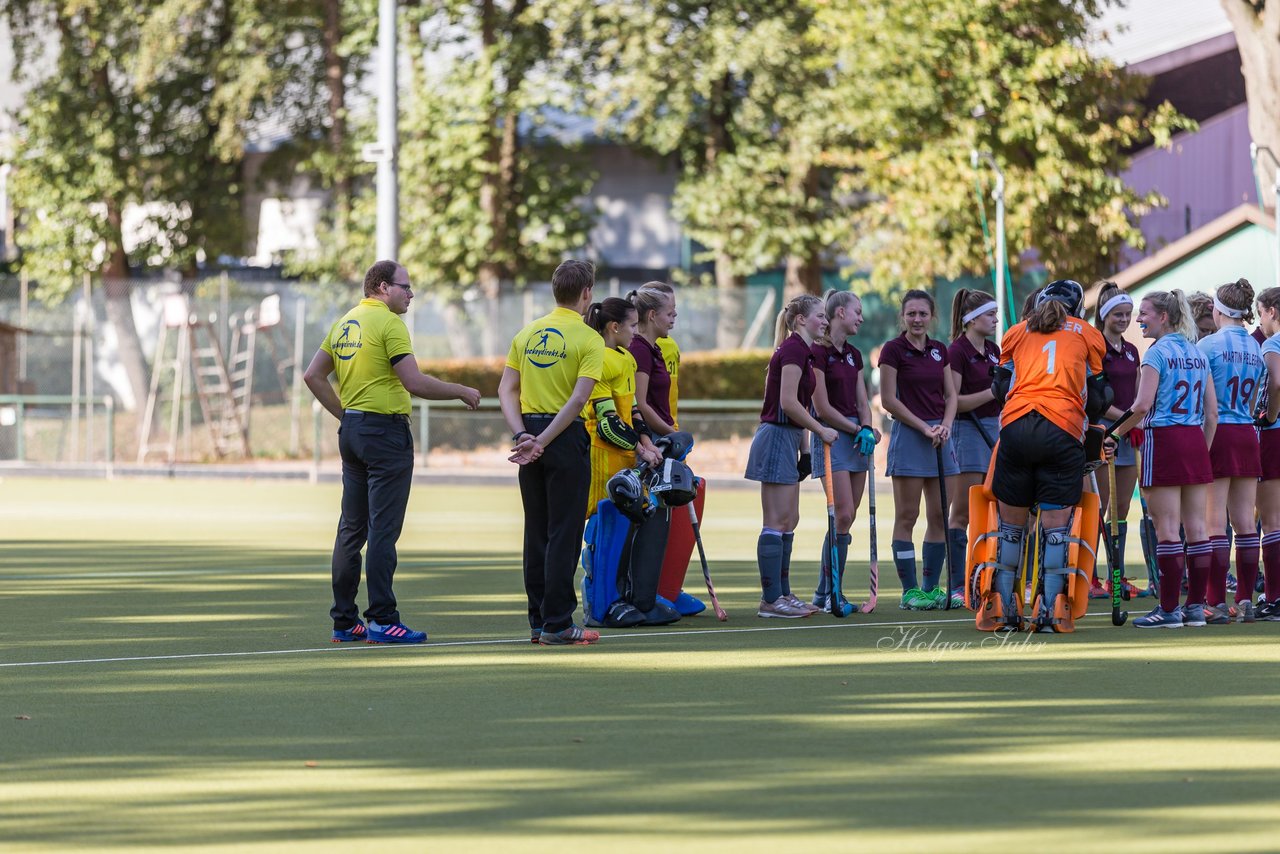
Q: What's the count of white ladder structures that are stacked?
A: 2